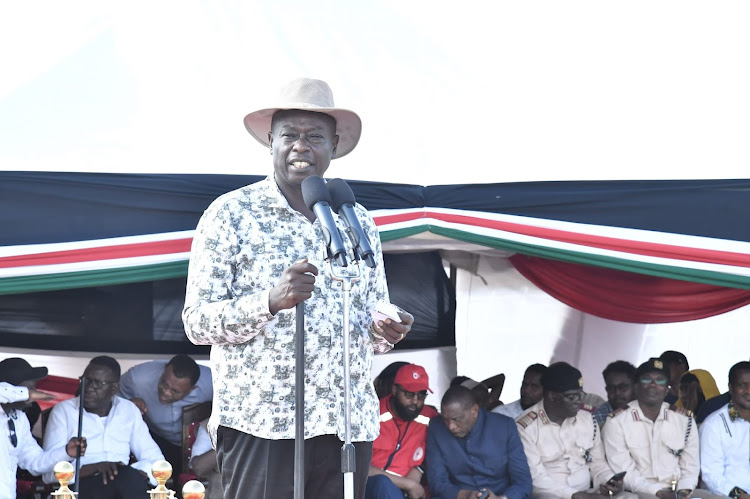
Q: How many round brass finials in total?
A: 3